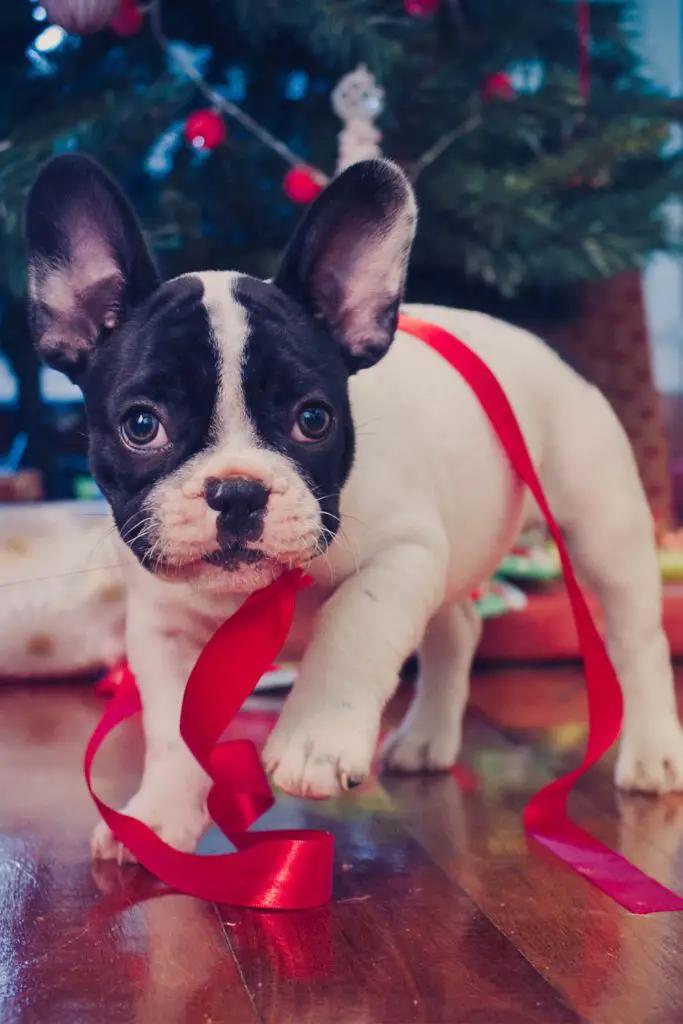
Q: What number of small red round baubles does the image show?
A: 5